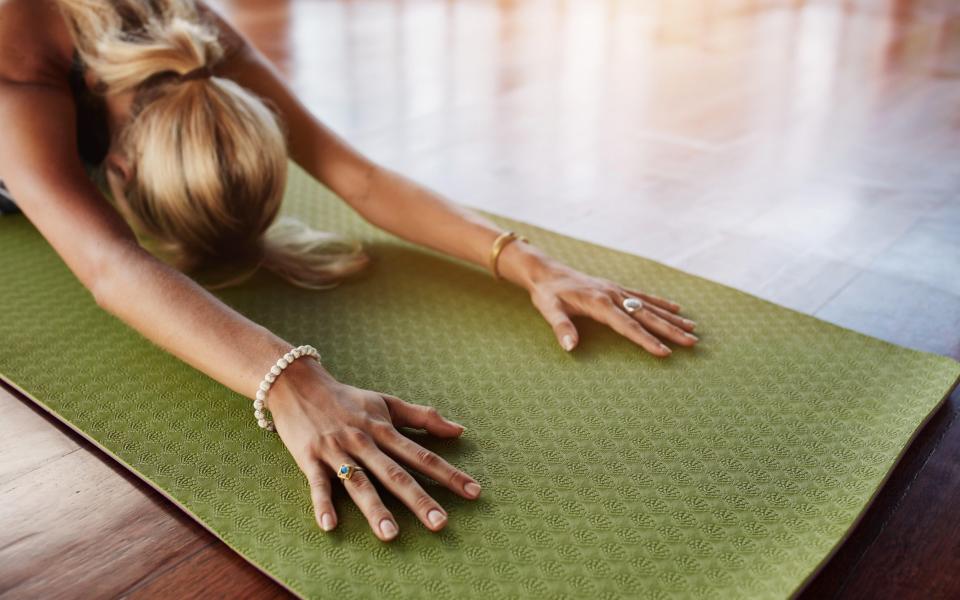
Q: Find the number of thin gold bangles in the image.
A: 1